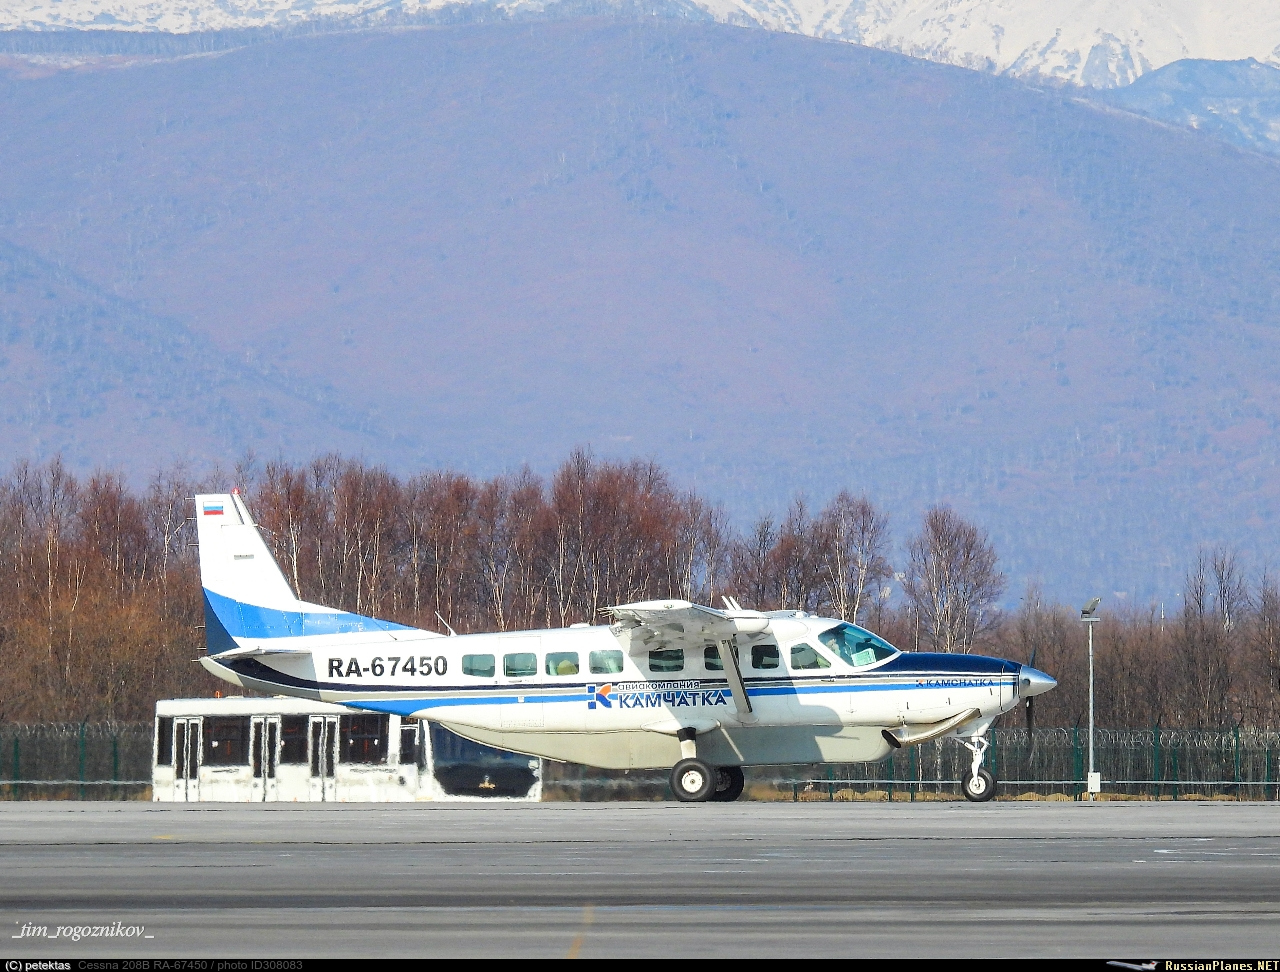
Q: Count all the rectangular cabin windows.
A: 7